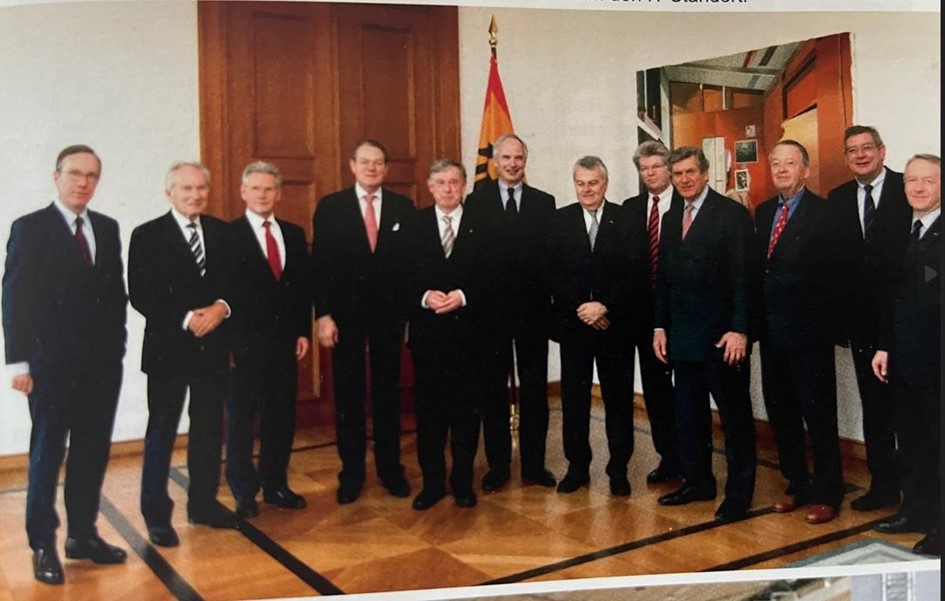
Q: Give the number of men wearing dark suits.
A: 12